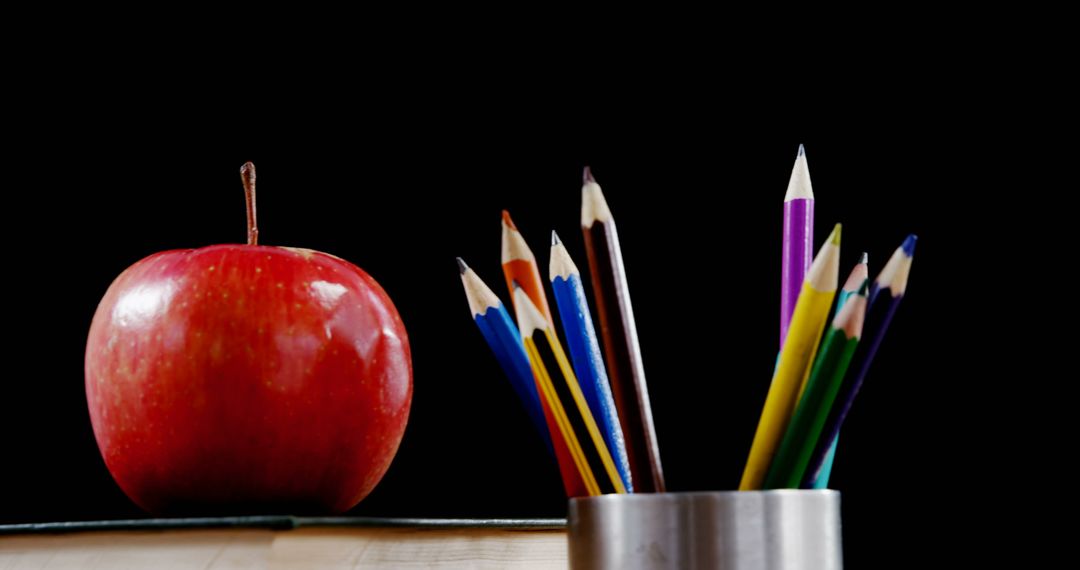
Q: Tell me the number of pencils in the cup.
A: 10